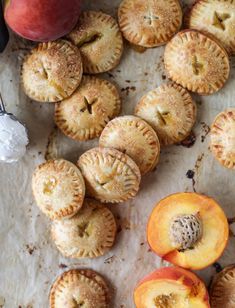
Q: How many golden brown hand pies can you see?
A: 14